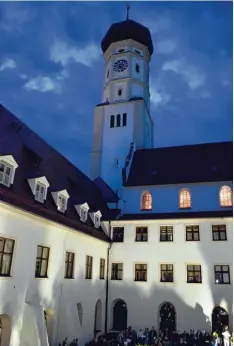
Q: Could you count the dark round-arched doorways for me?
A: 3